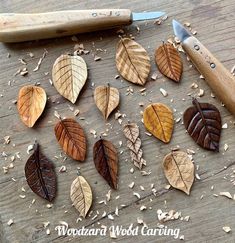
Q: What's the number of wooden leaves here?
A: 13